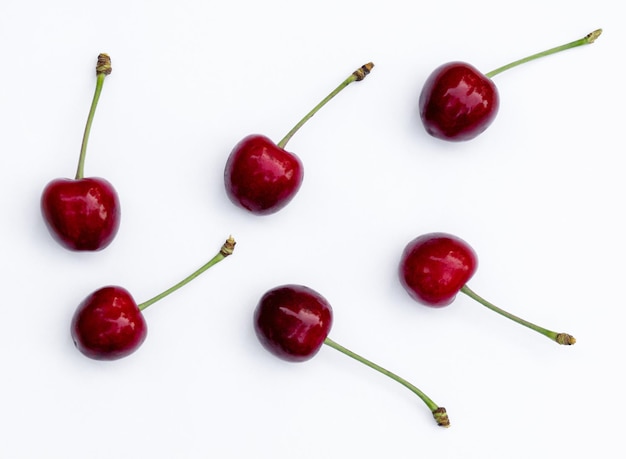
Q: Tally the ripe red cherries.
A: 6